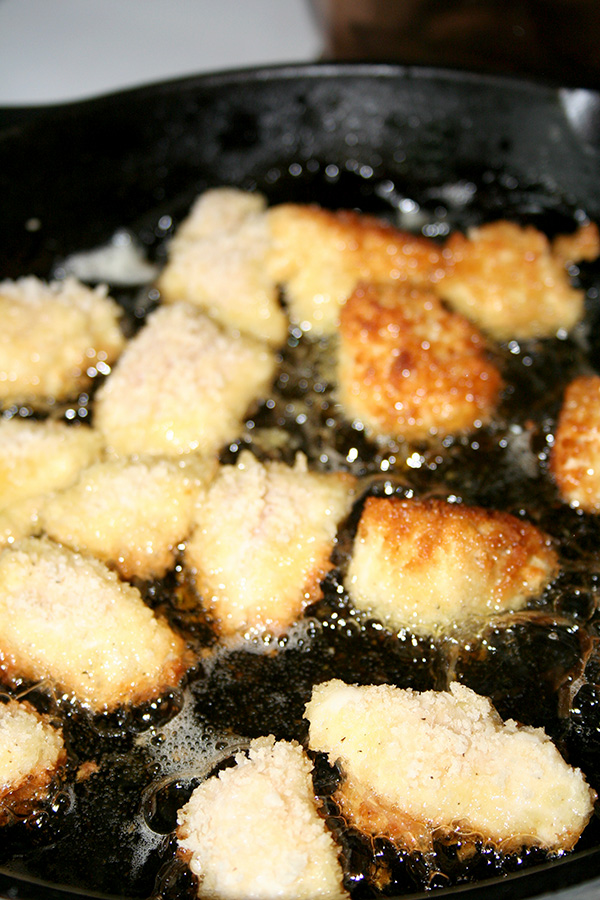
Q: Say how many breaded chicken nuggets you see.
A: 15